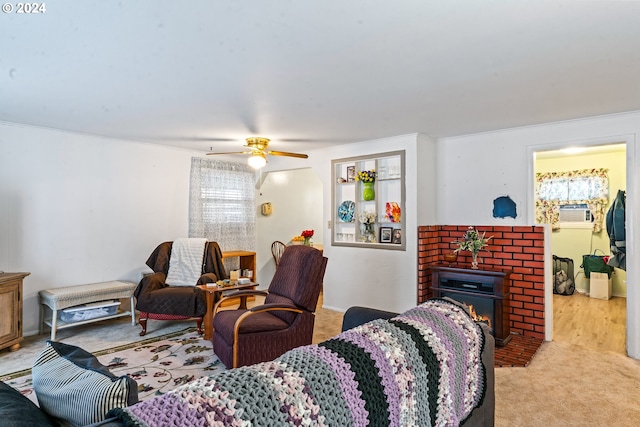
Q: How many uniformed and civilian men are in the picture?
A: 0